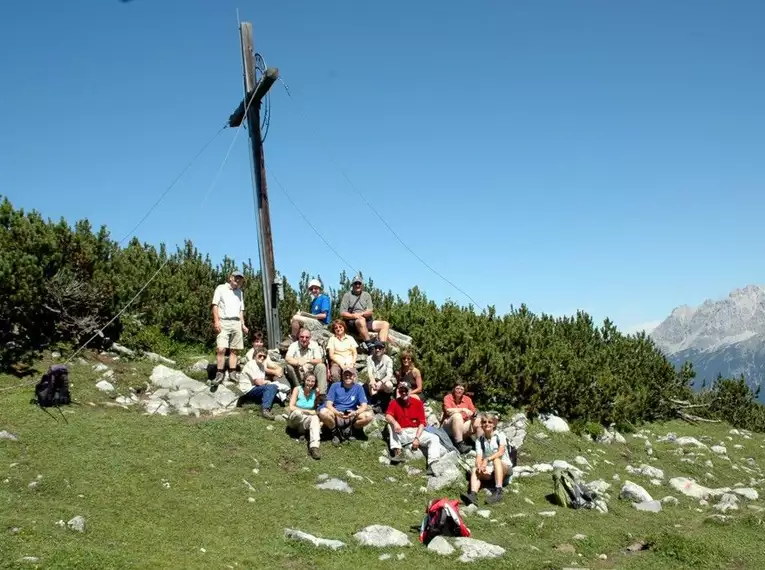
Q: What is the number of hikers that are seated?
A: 13